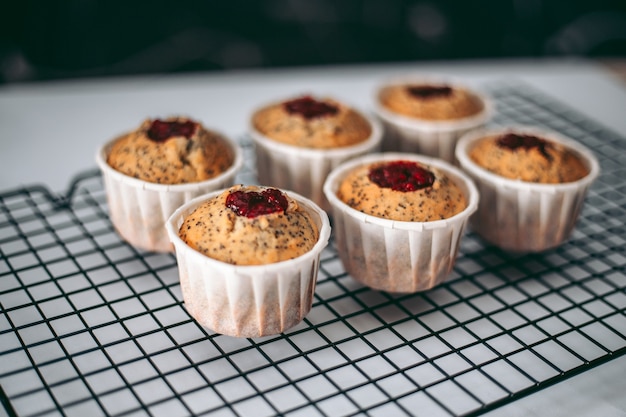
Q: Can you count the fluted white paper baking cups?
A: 6